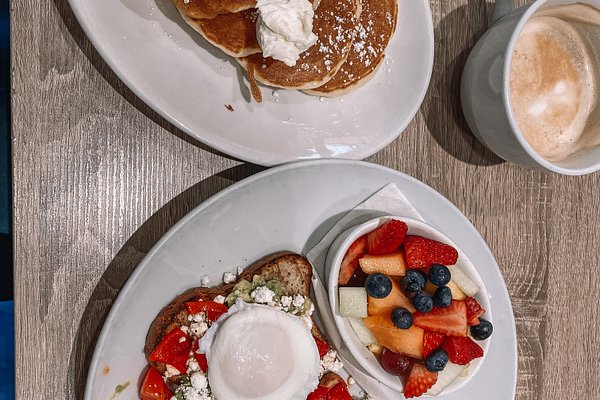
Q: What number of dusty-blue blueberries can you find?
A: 8